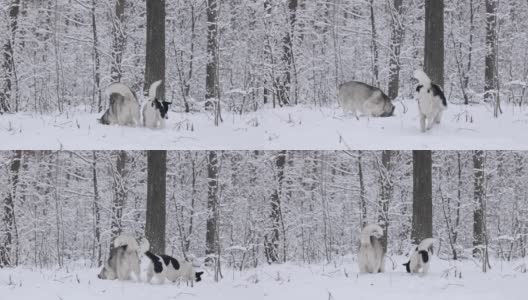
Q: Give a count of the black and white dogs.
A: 4